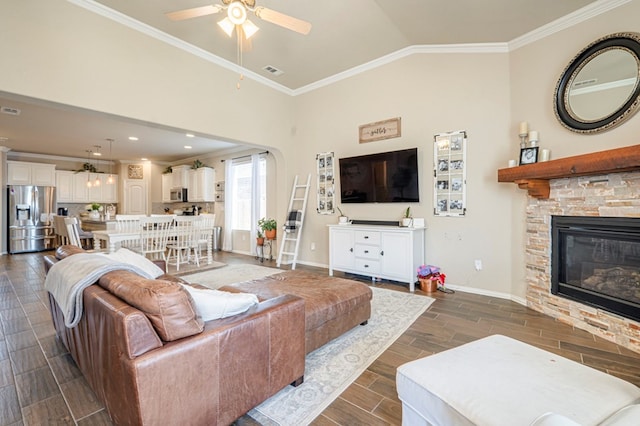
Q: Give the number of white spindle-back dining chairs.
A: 6